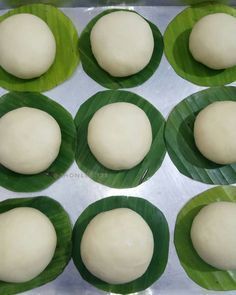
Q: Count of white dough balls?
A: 9